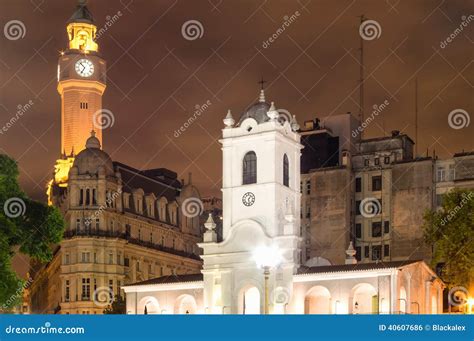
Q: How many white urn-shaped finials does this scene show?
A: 6